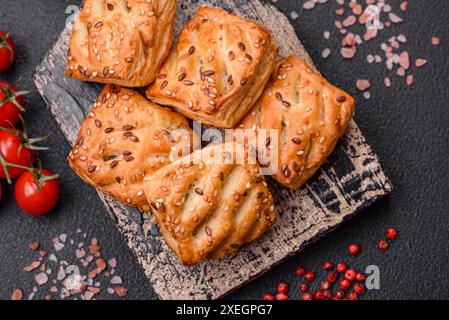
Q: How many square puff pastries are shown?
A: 5